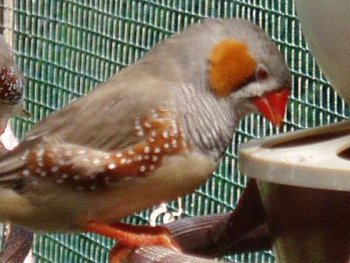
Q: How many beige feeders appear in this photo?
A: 1